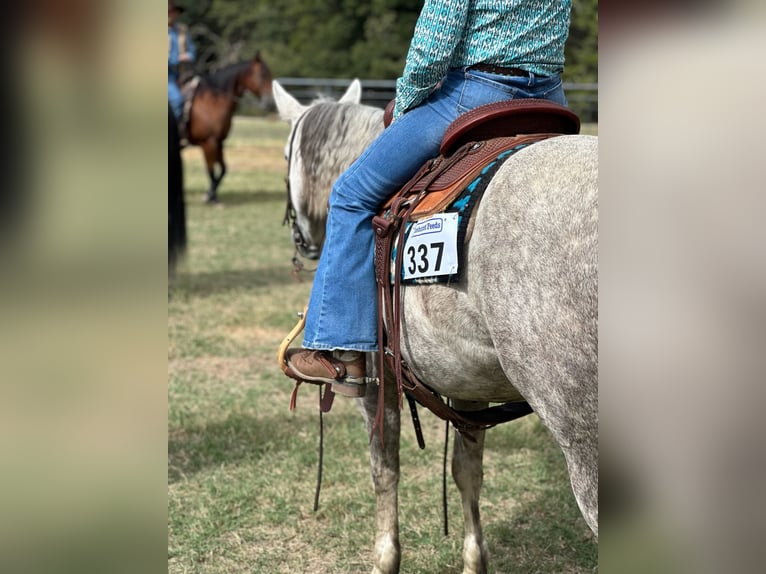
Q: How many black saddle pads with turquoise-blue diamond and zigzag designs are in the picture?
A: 1